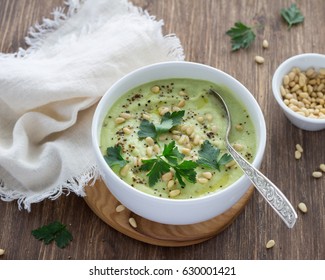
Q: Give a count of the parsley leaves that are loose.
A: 3